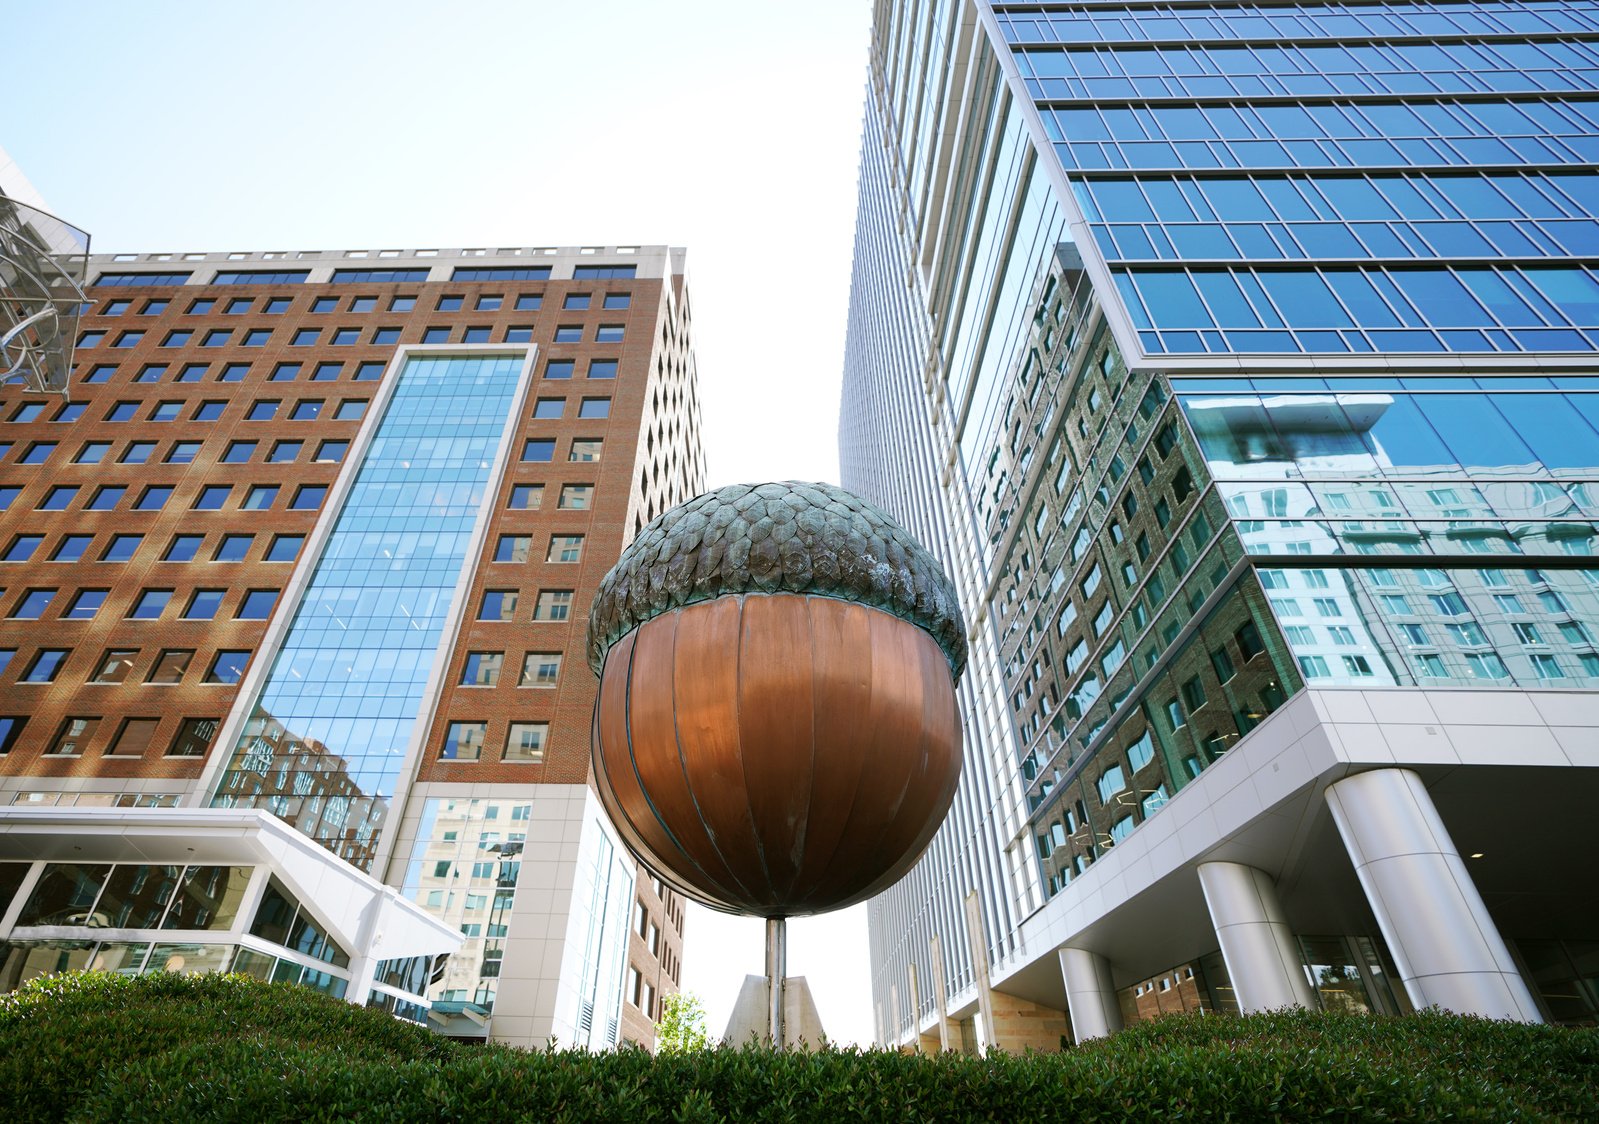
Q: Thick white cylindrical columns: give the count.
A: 3